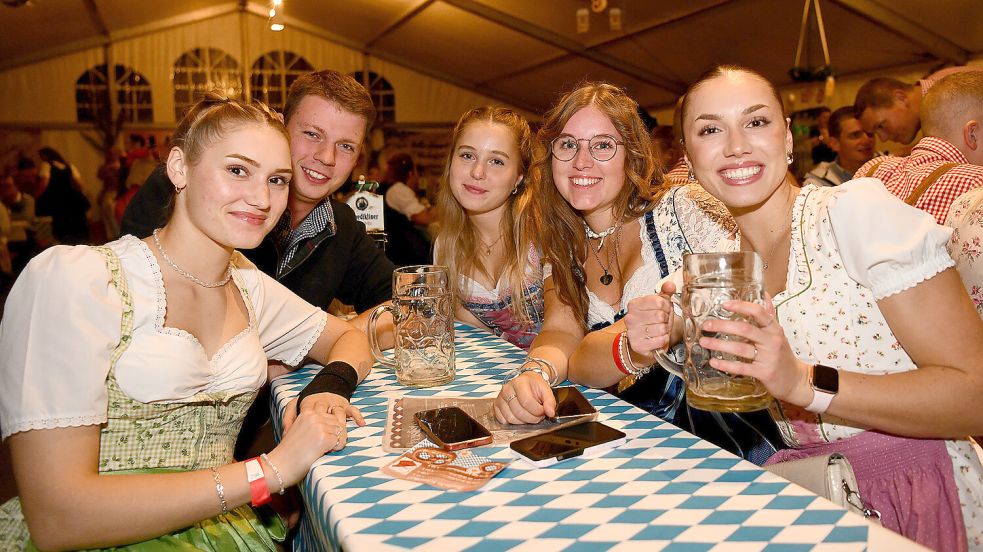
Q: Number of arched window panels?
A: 4